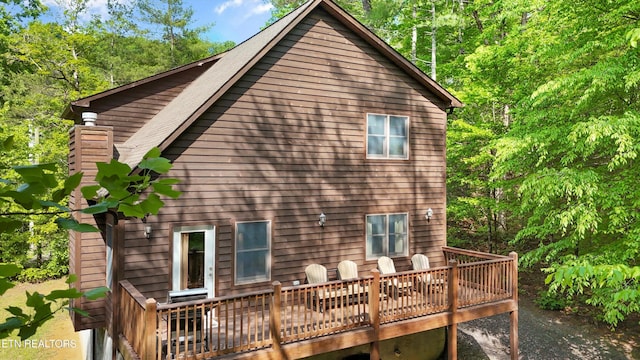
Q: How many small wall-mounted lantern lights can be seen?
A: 3